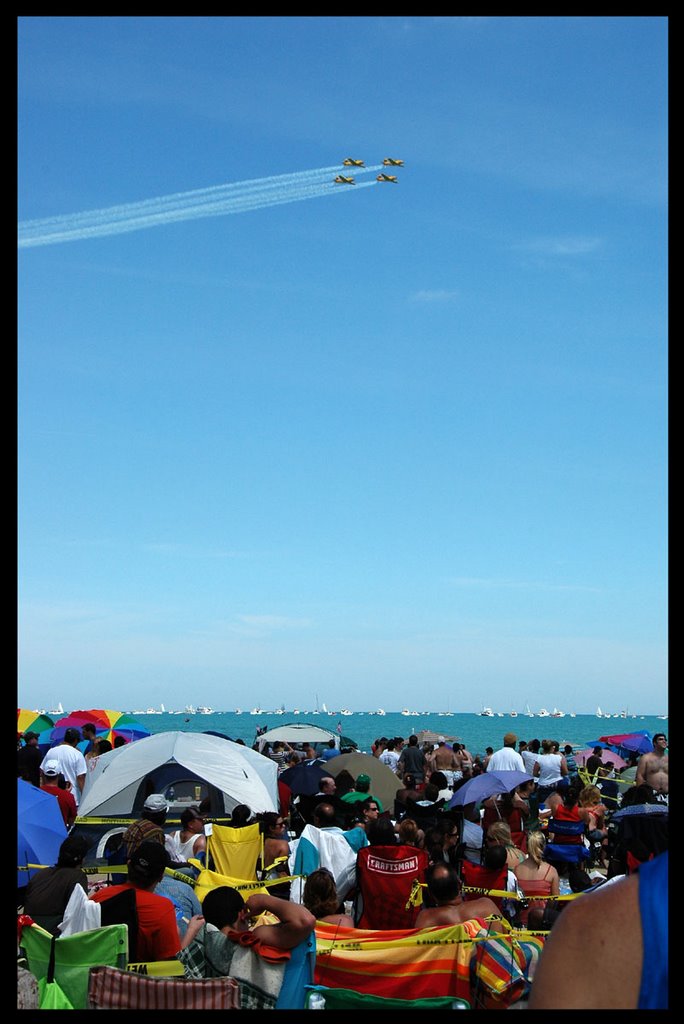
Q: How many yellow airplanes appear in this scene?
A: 4